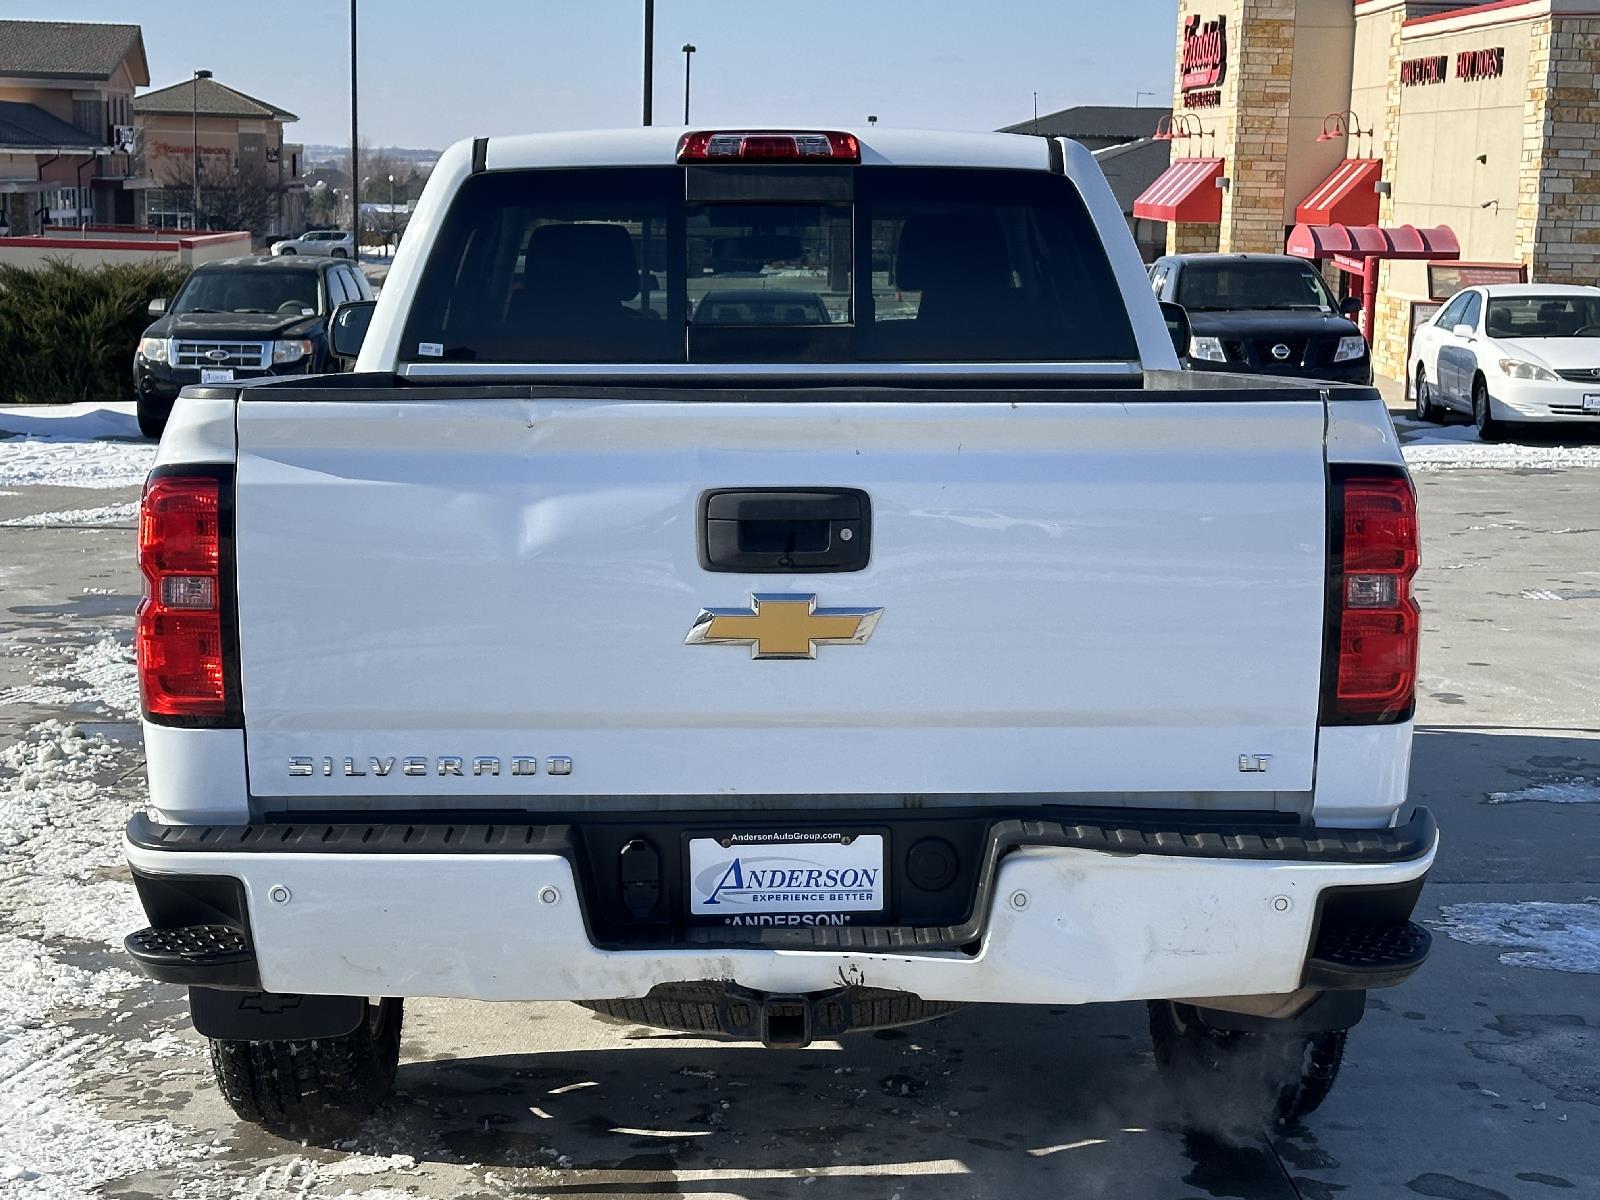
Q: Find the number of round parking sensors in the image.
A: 4